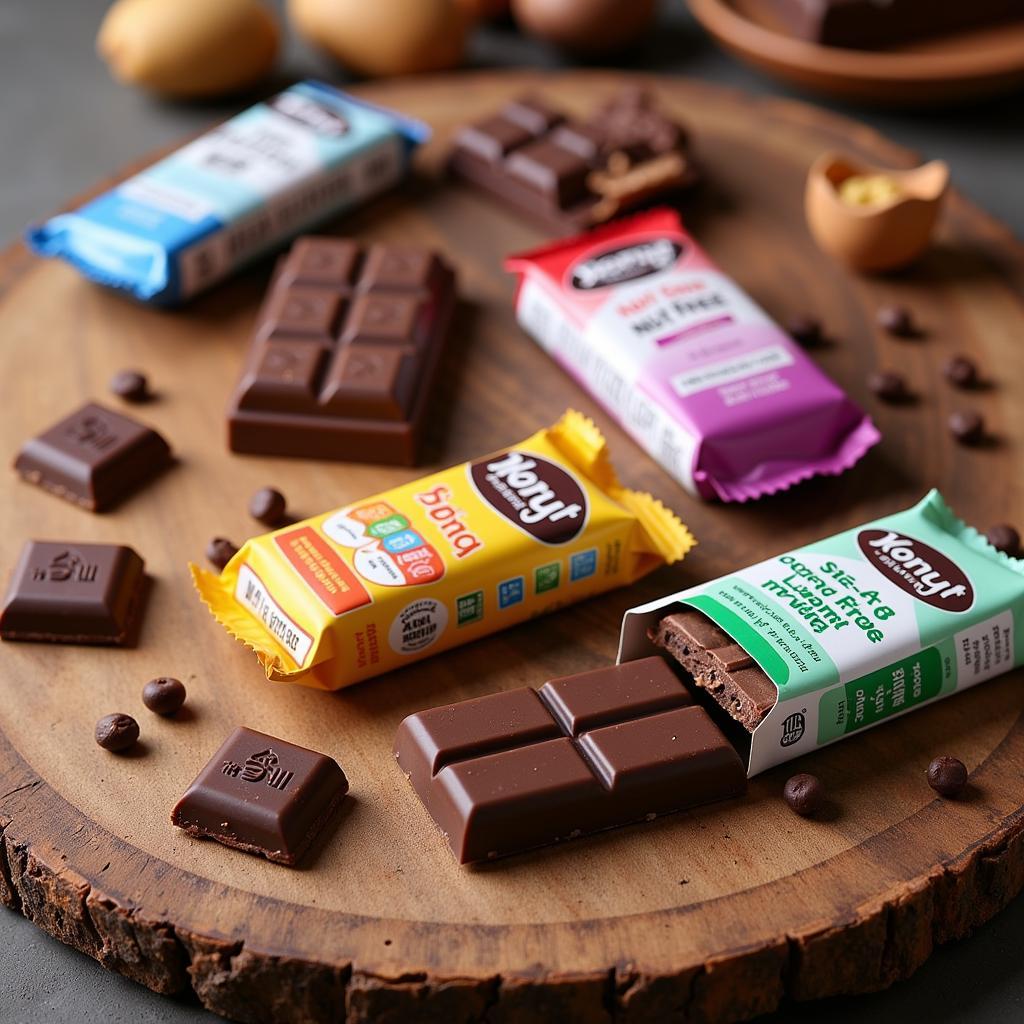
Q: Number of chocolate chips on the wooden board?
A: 13